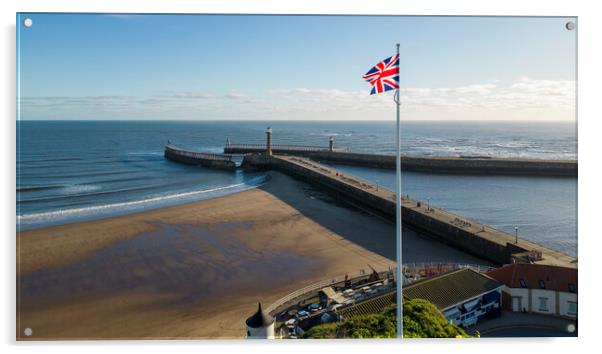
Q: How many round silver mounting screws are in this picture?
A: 4